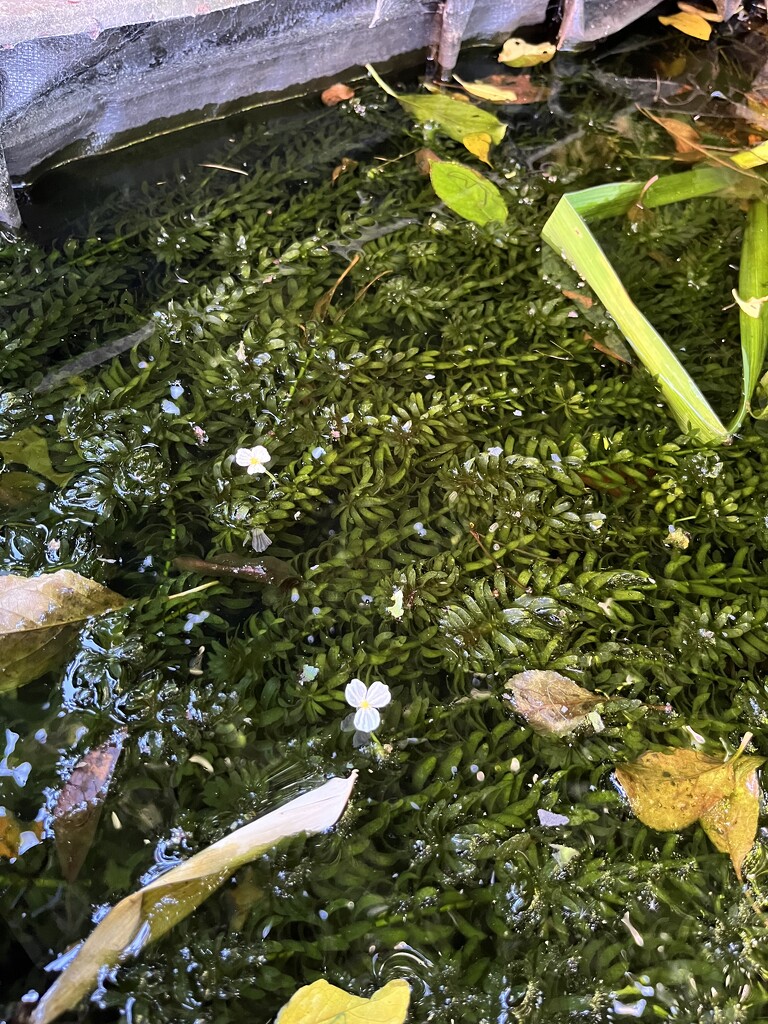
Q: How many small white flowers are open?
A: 2